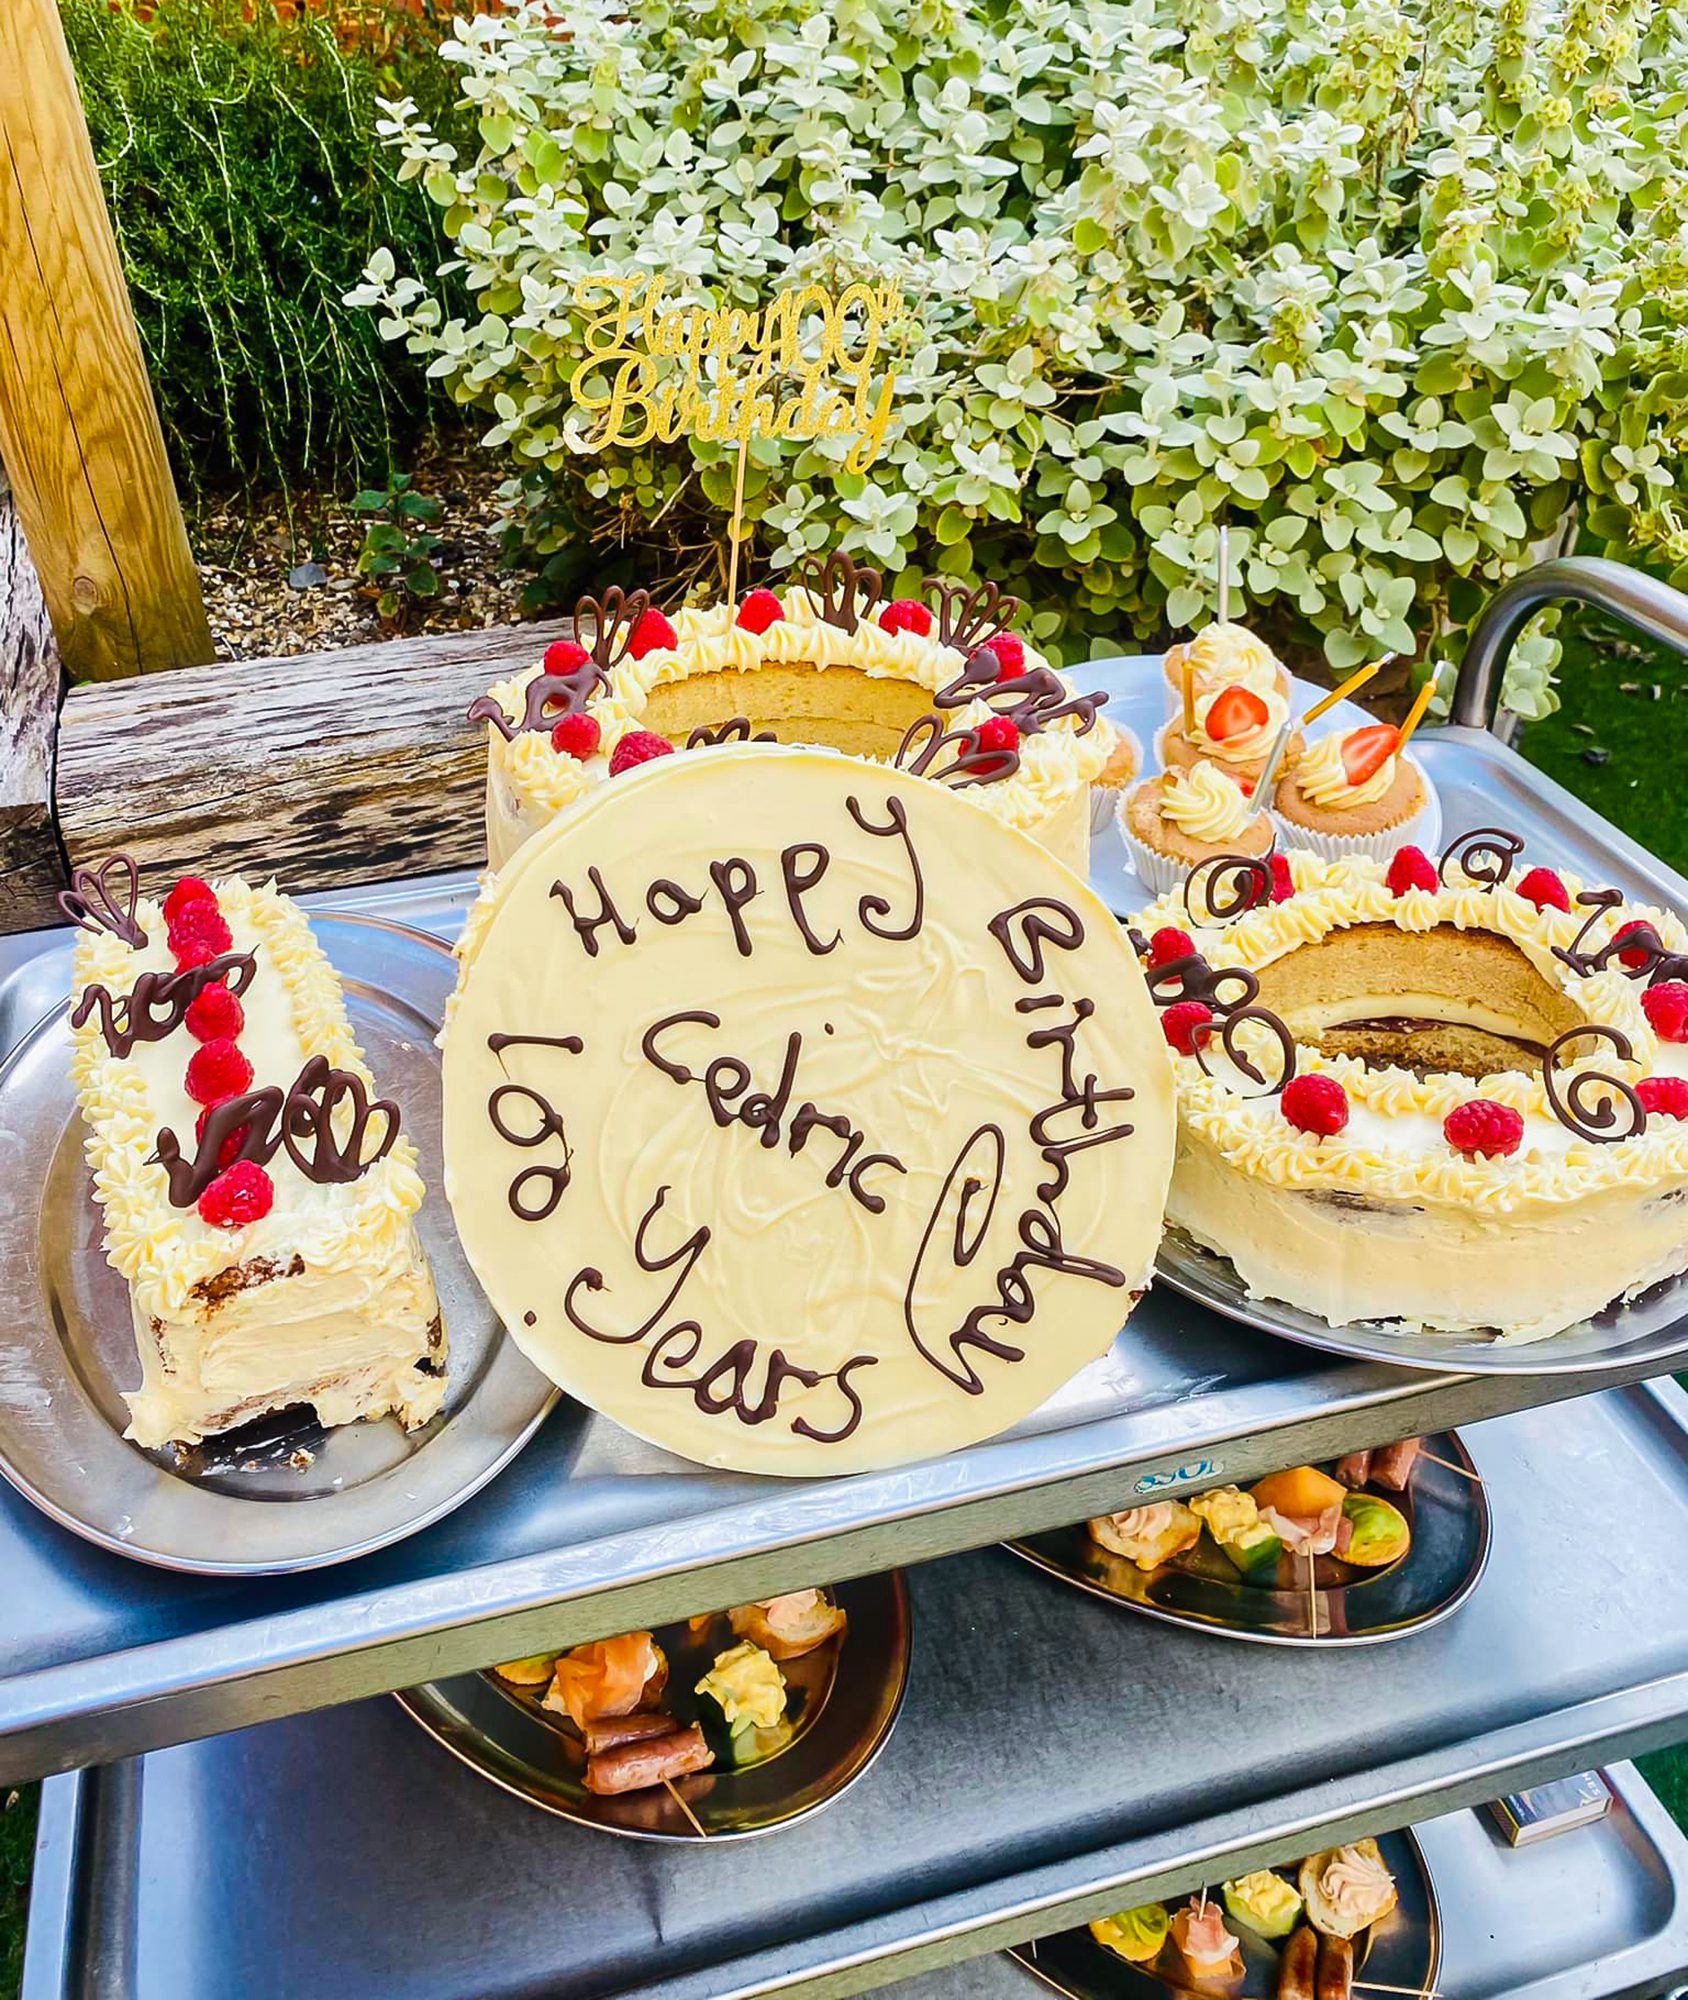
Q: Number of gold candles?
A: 3